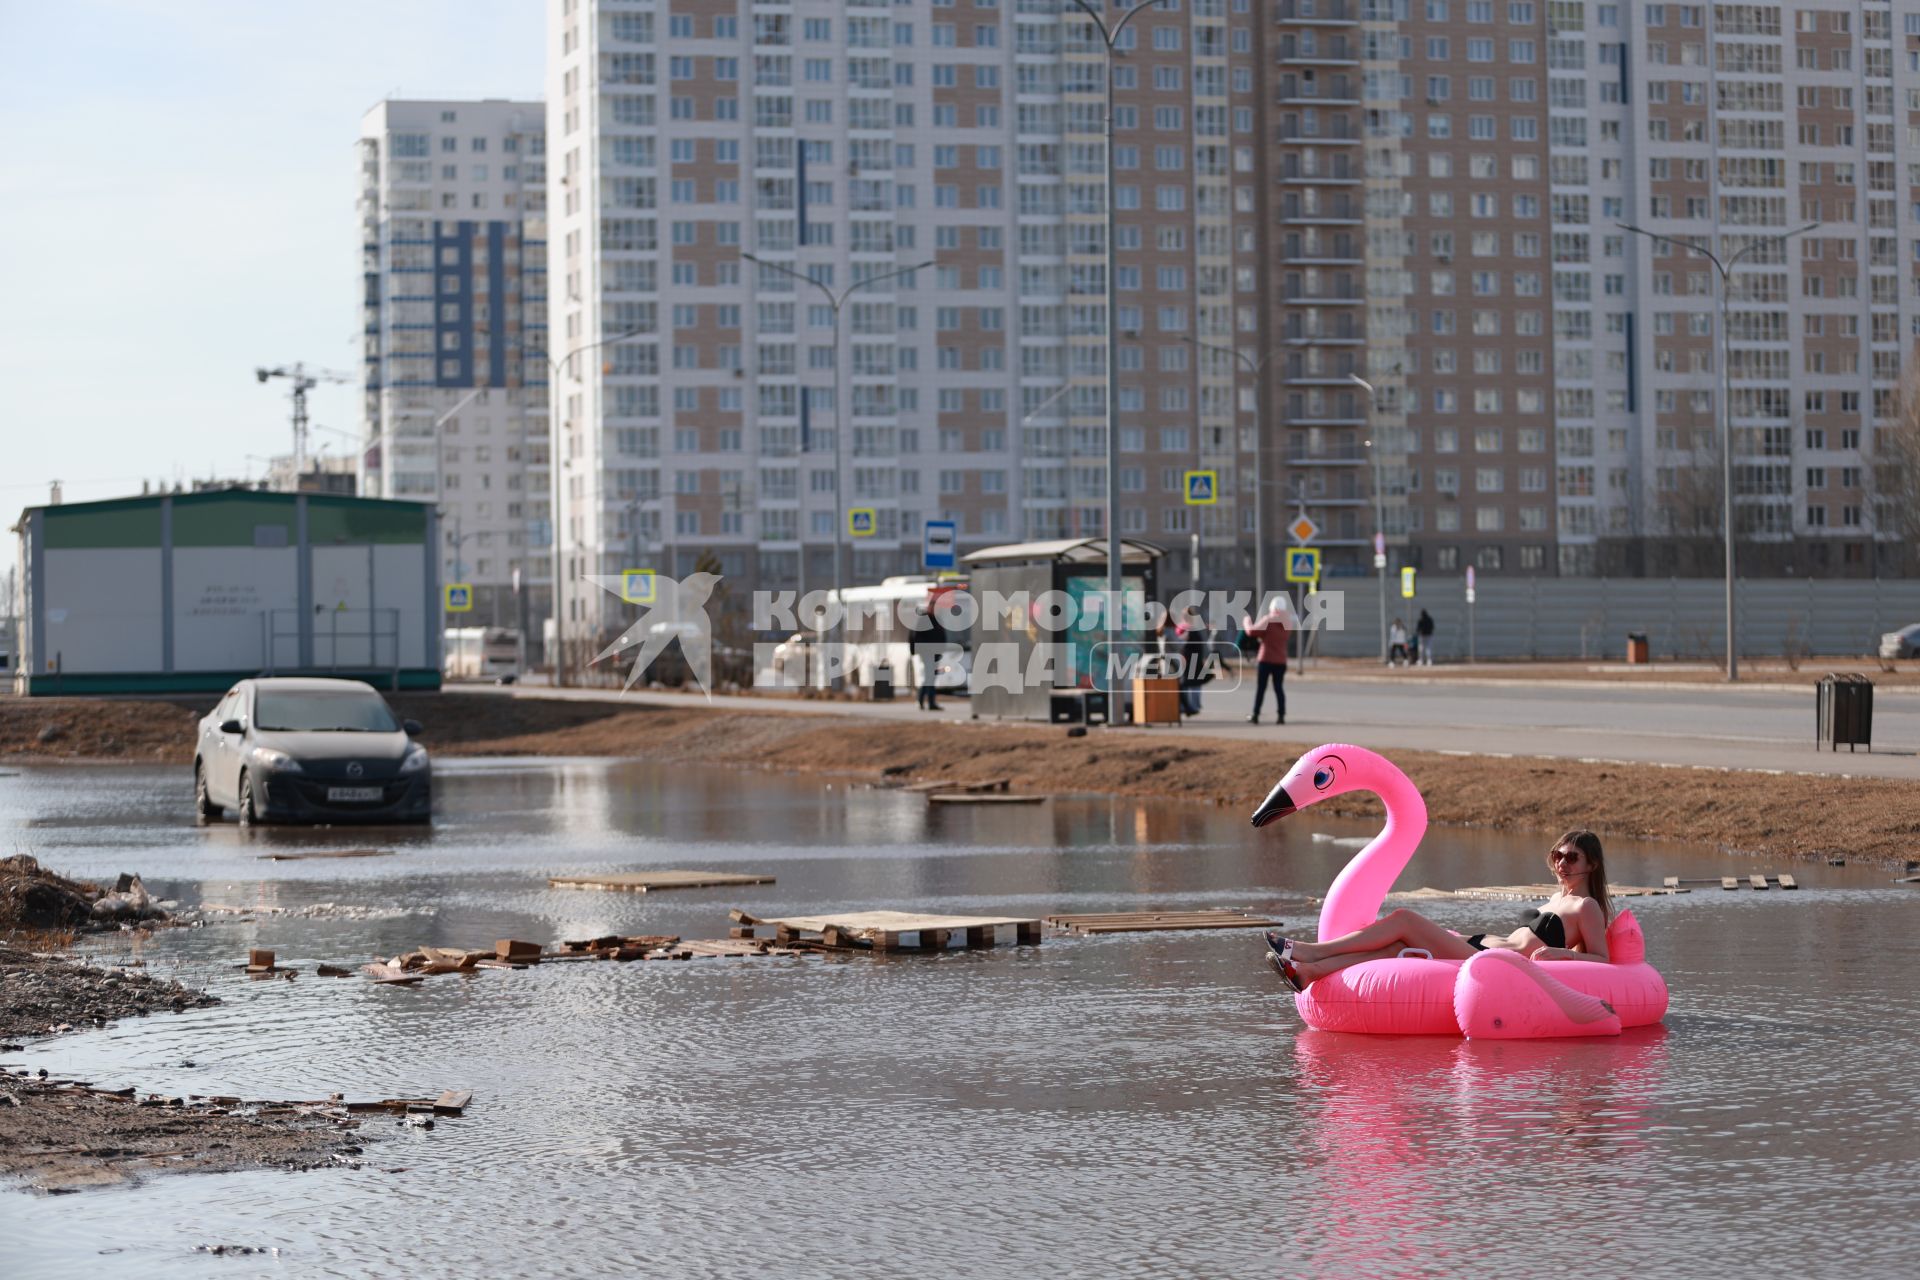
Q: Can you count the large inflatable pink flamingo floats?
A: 1